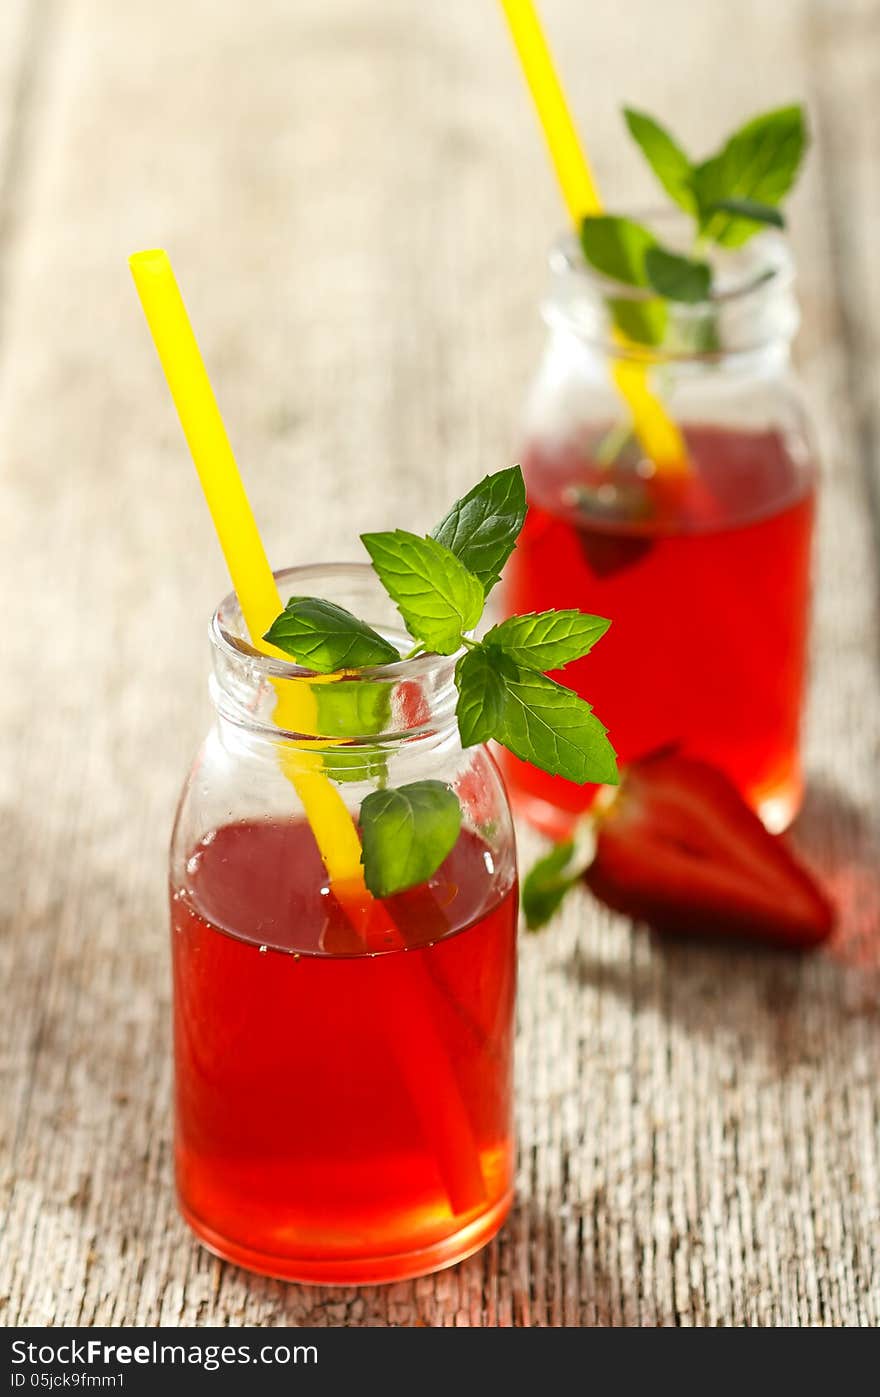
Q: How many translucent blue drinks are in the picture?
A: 0